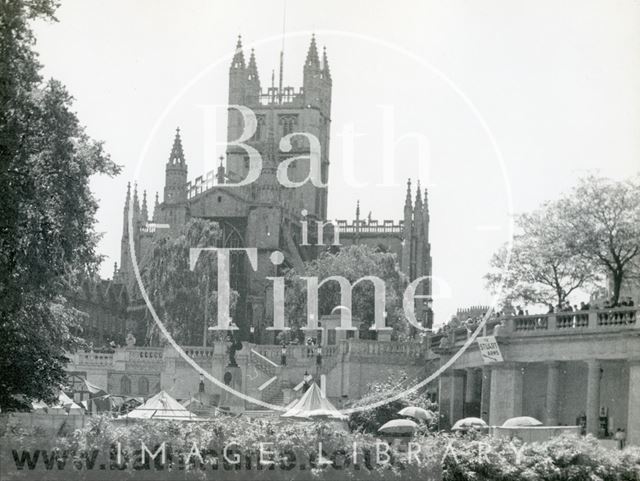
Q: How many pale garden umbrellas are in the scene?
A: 4